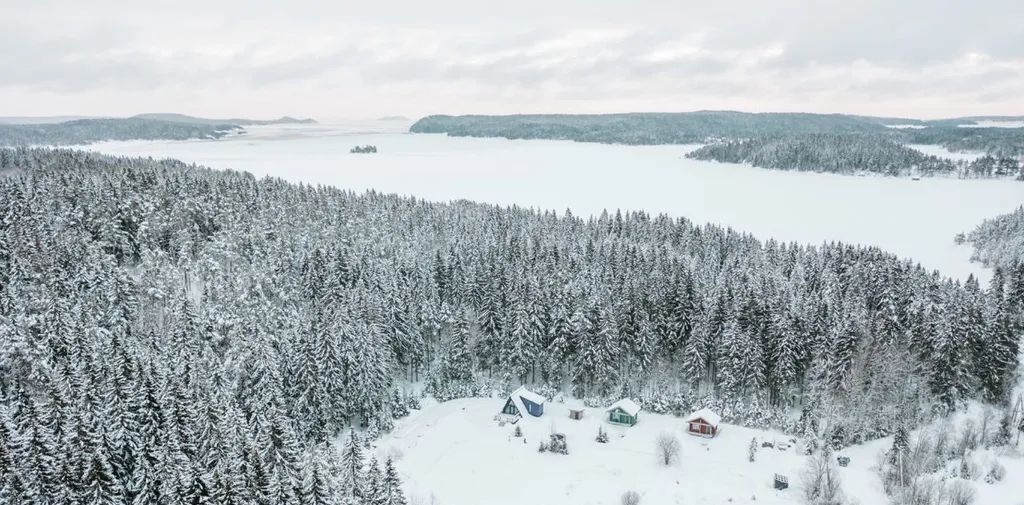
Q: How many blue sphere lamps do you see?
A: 0